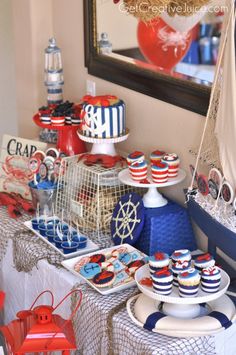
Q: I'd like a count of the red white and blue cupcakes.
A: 12